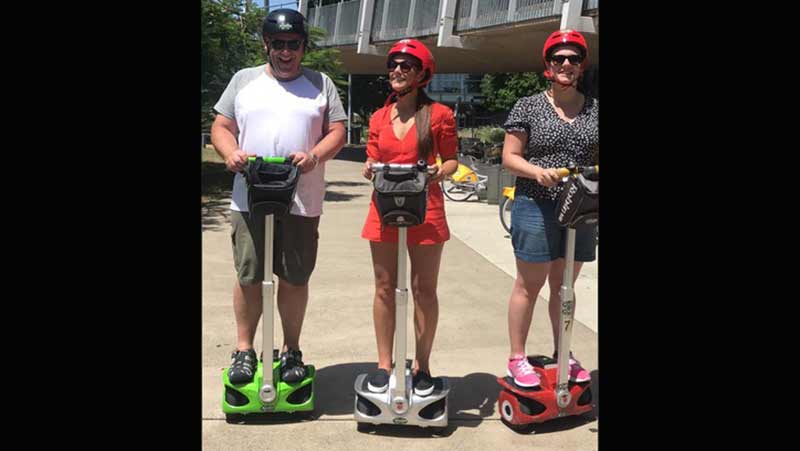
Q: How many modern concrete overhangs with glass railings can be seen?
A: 1